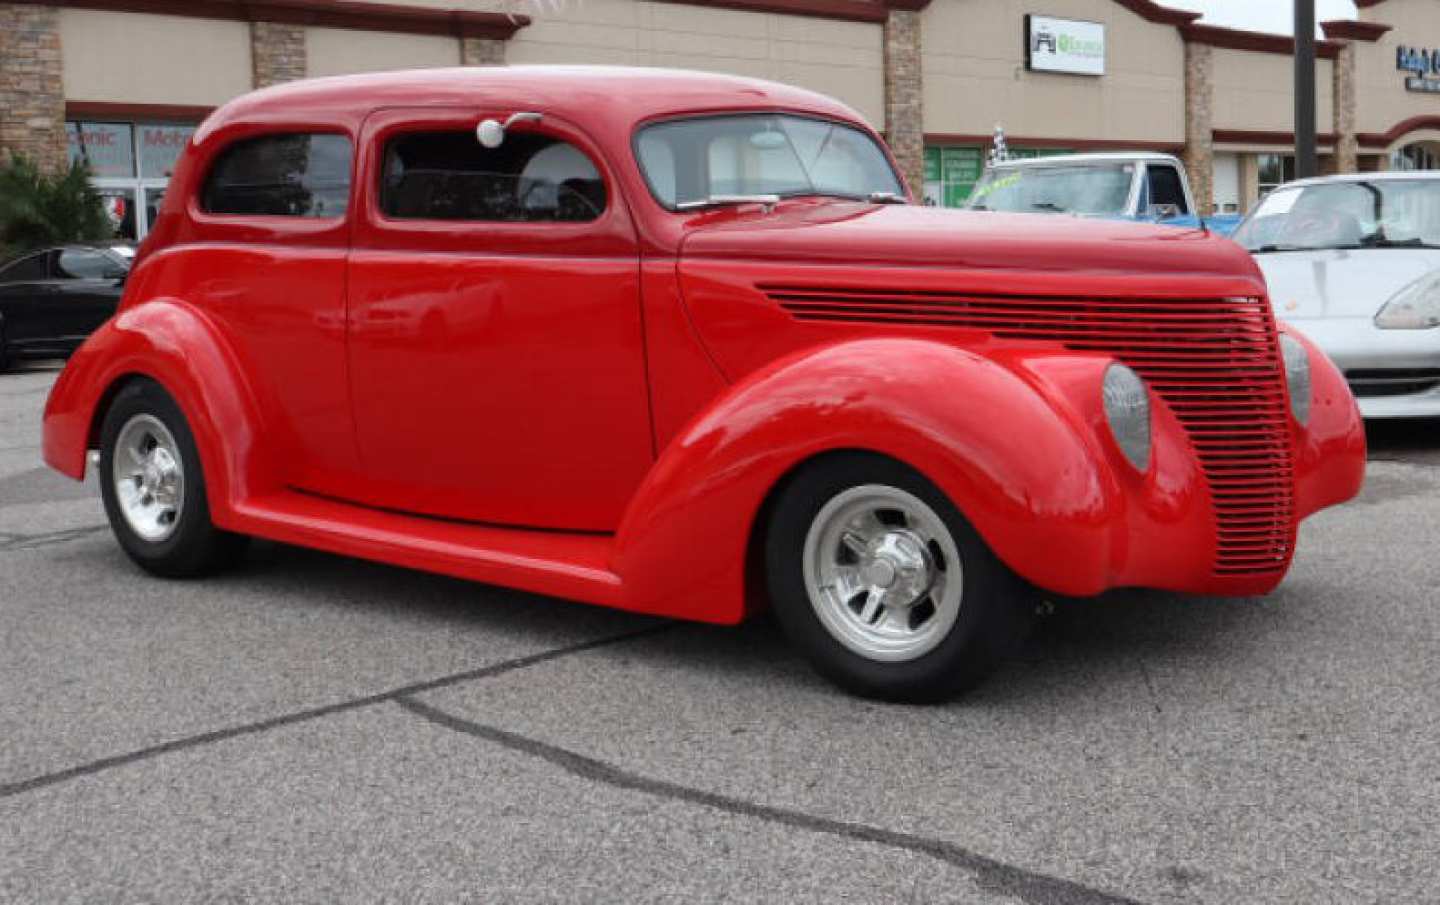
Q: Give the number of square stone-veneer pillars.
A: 6